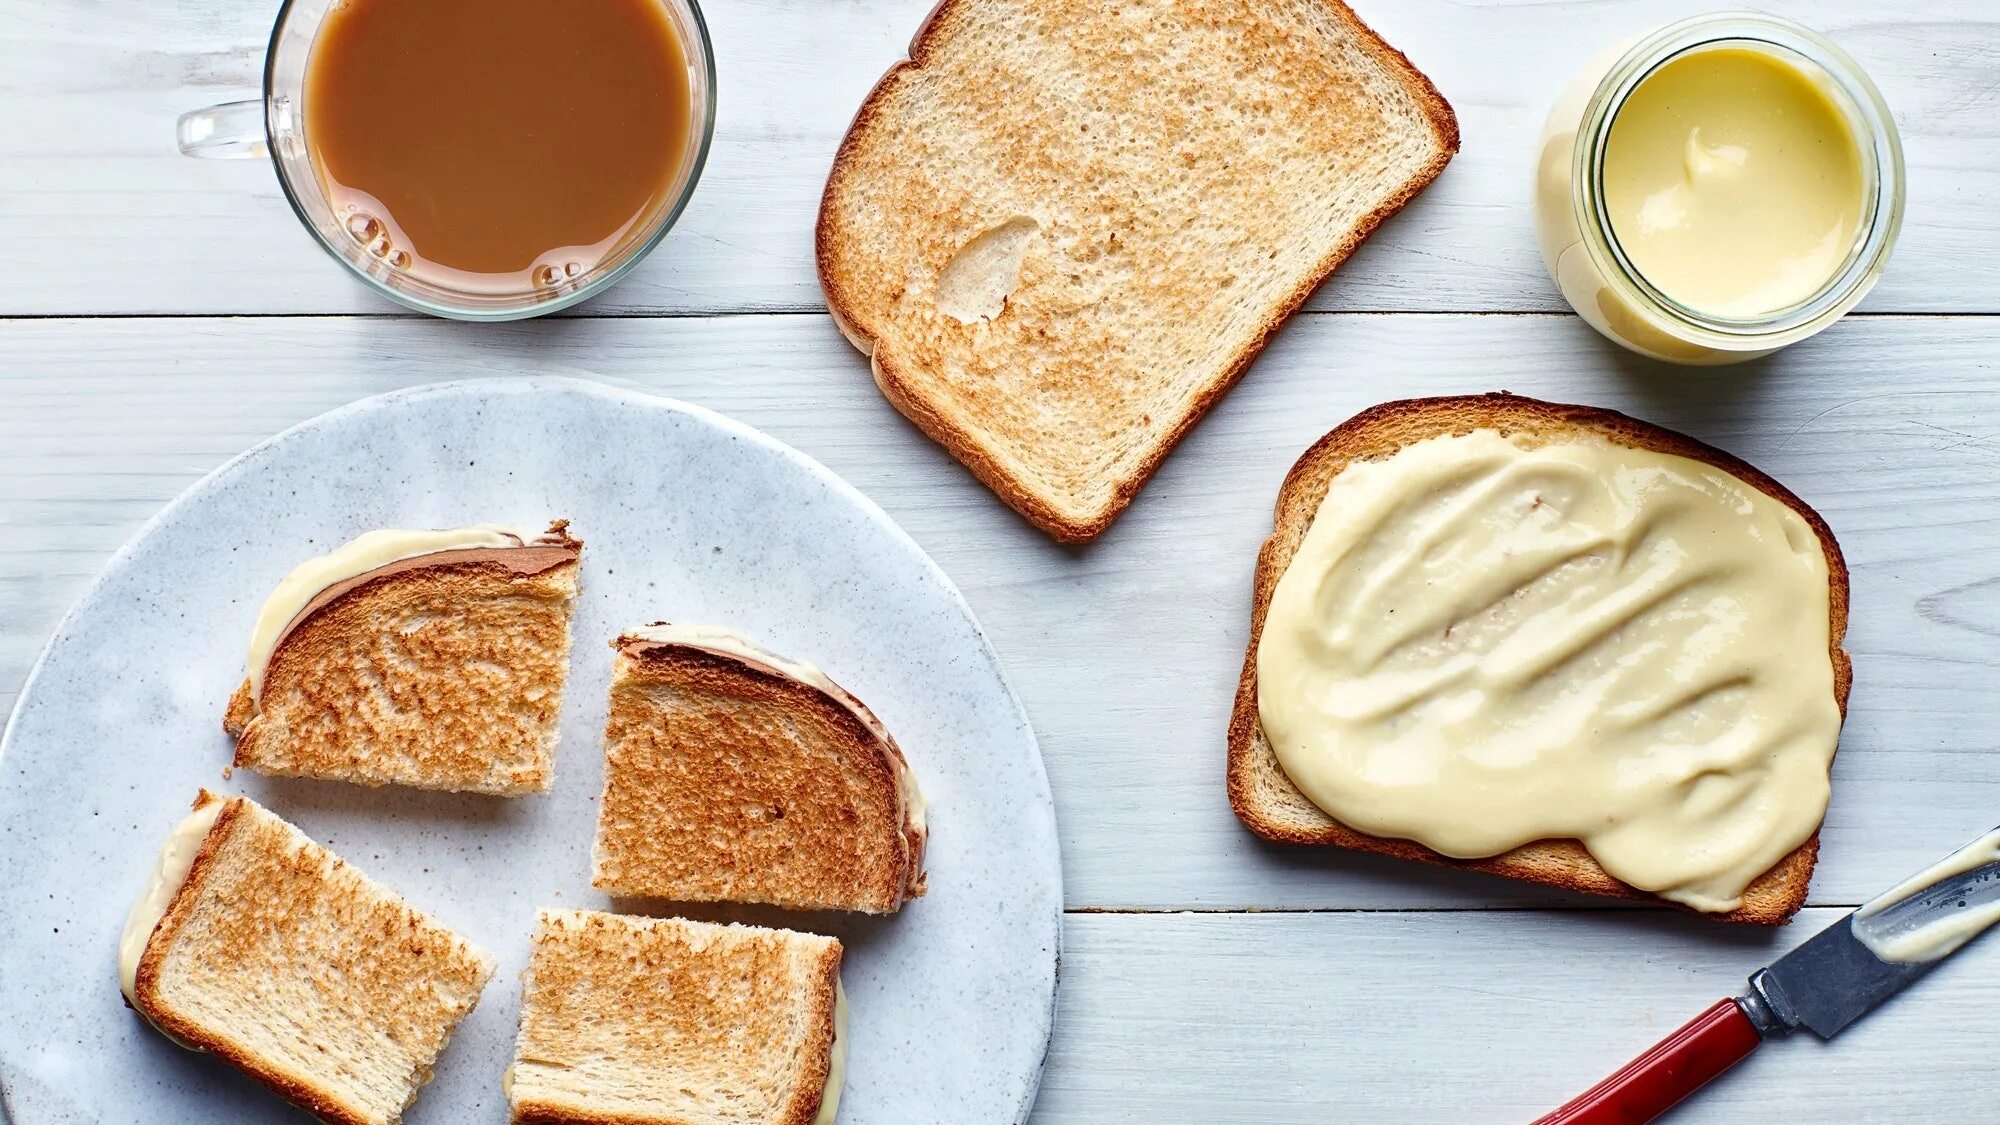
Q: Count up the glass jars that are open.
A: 1